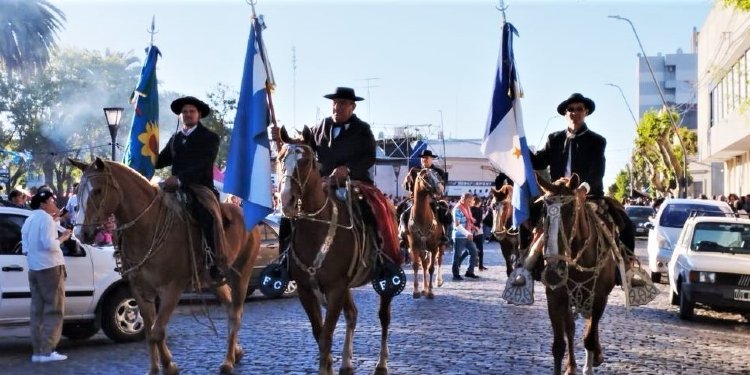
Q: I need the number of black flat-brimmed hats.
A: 4